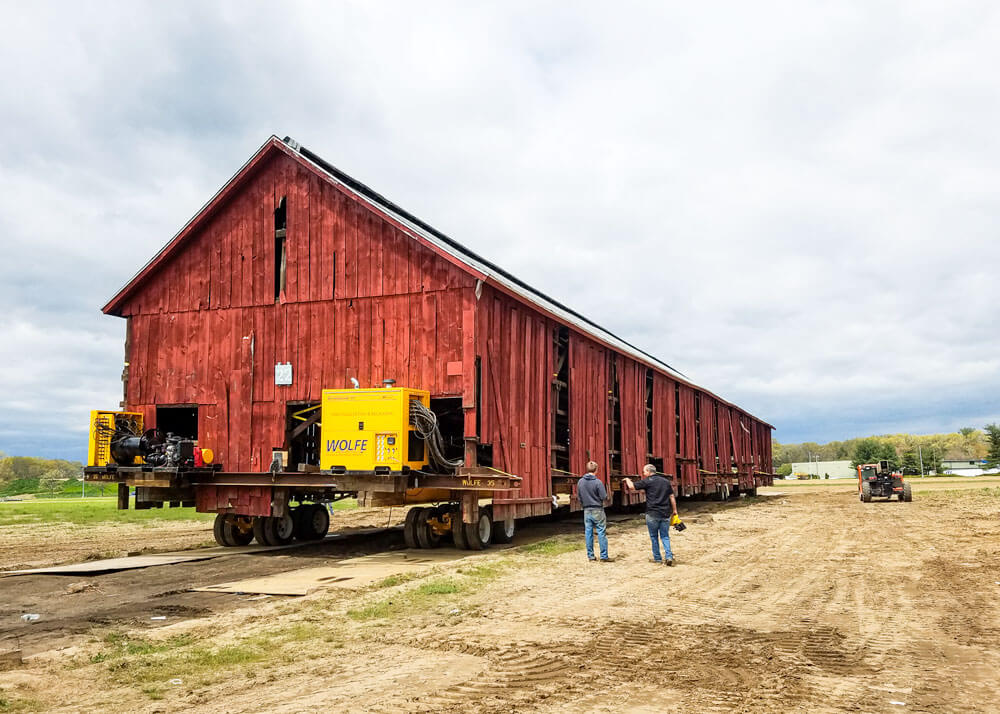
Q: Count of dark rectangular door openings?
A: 3